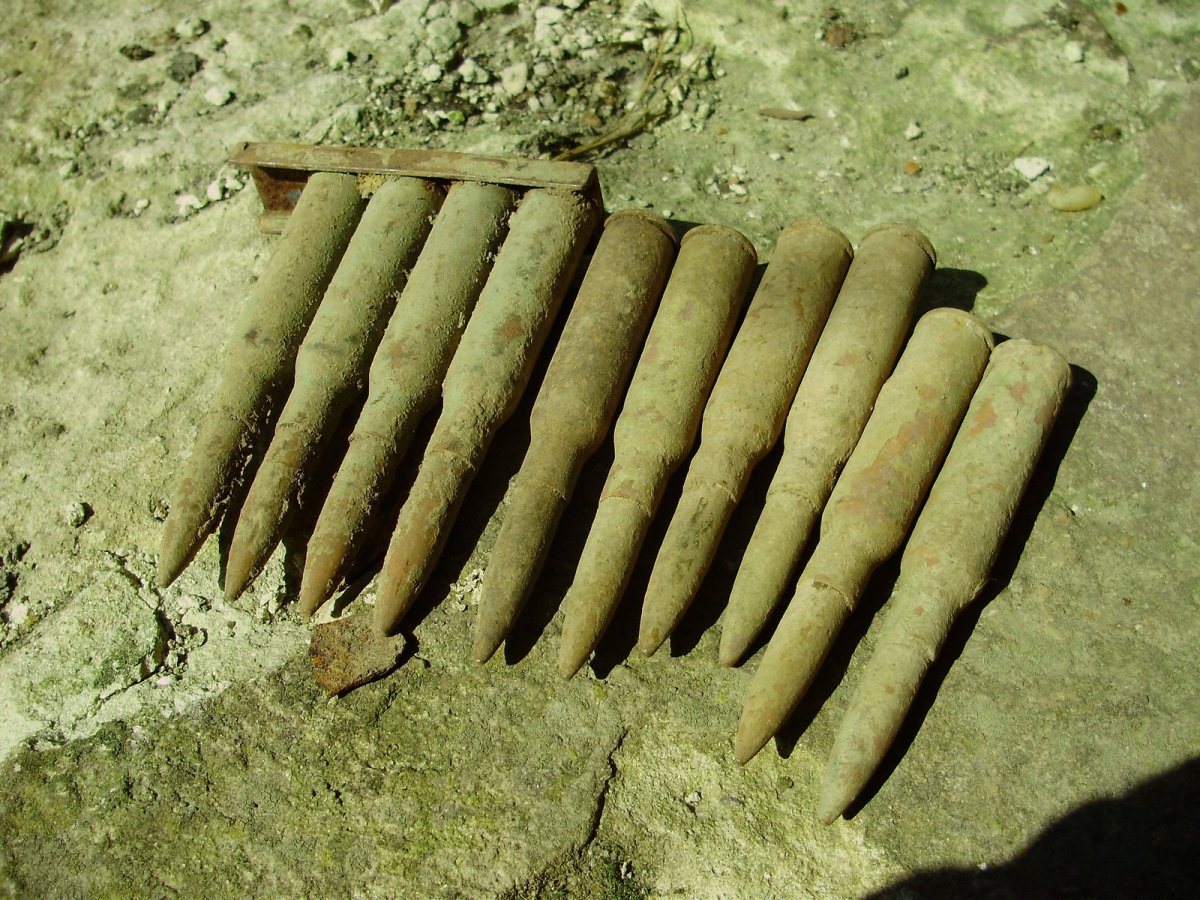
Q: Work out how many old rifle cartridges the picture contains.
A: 10